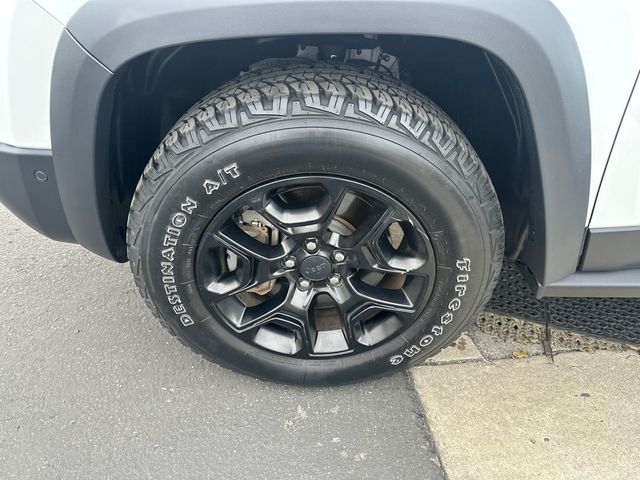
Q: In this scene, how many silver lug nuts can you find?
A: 5